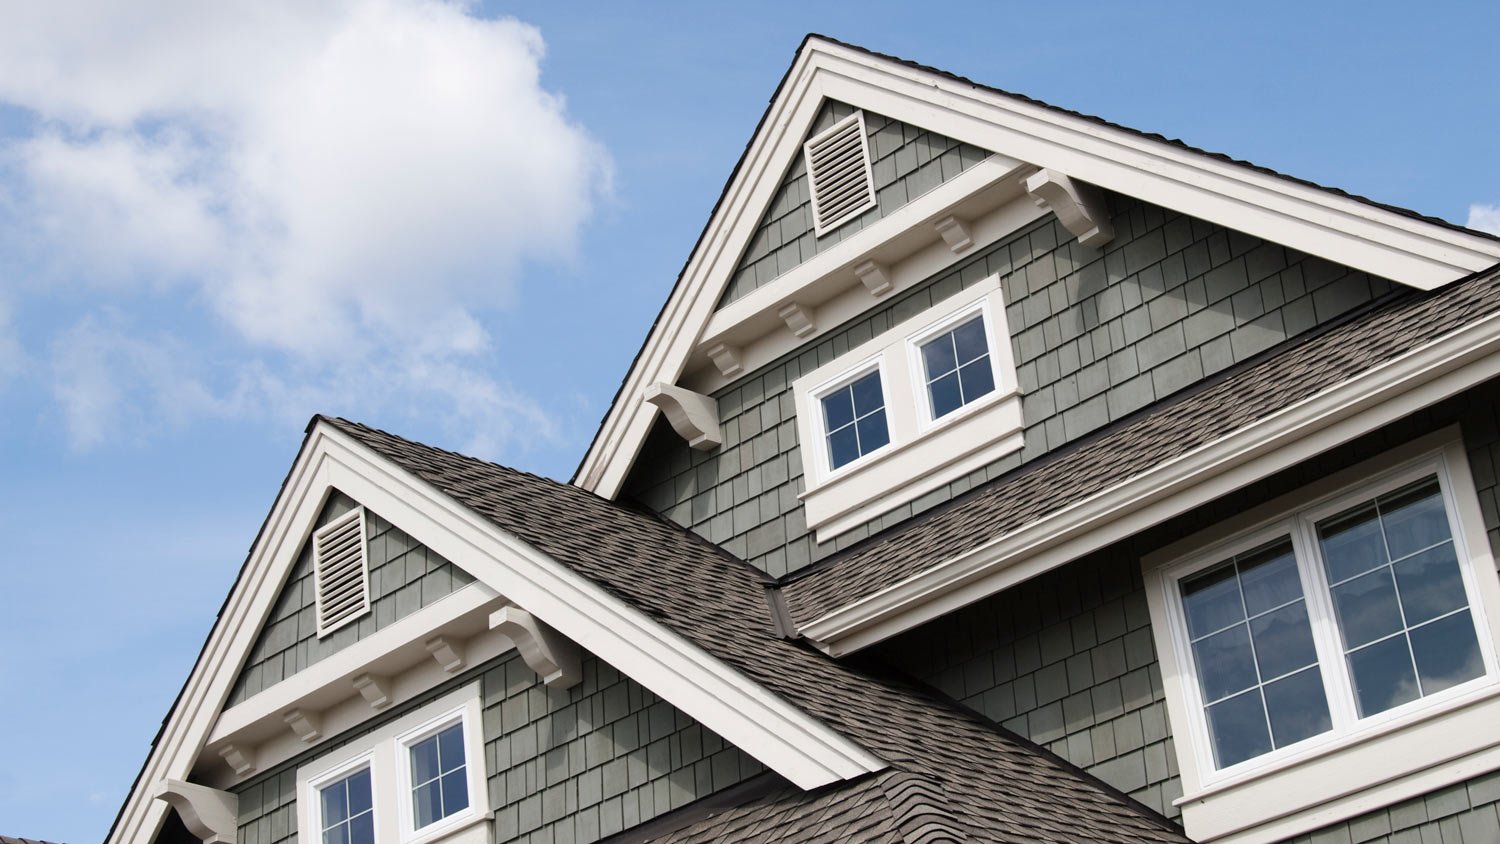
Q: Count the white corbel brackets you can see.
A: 12